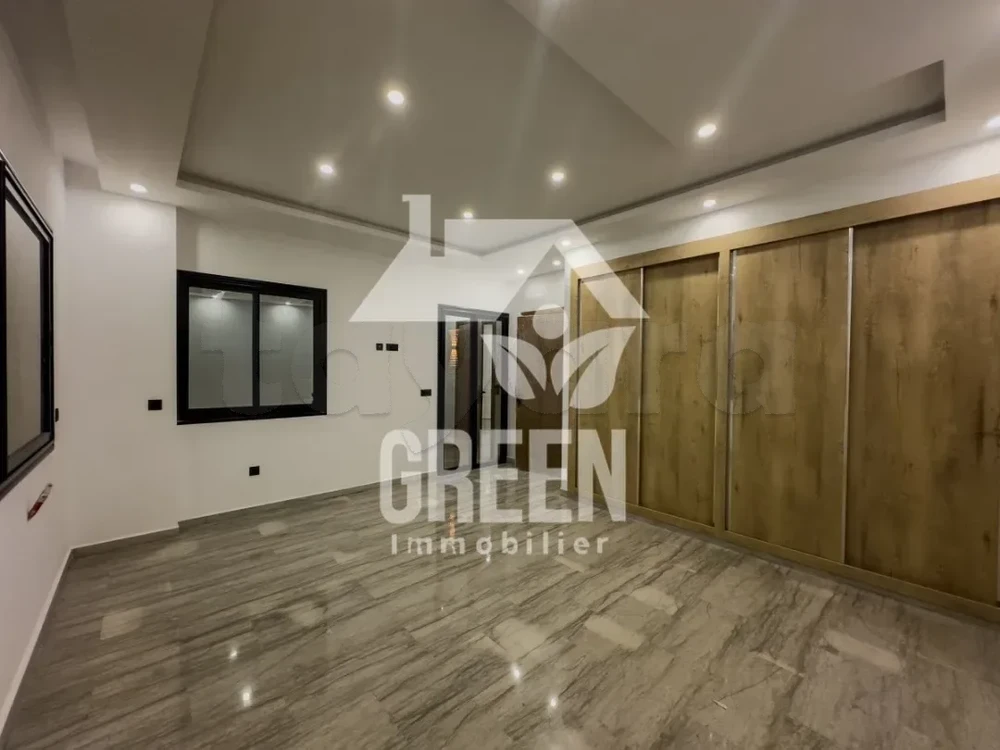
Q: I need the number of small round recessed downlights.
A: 11